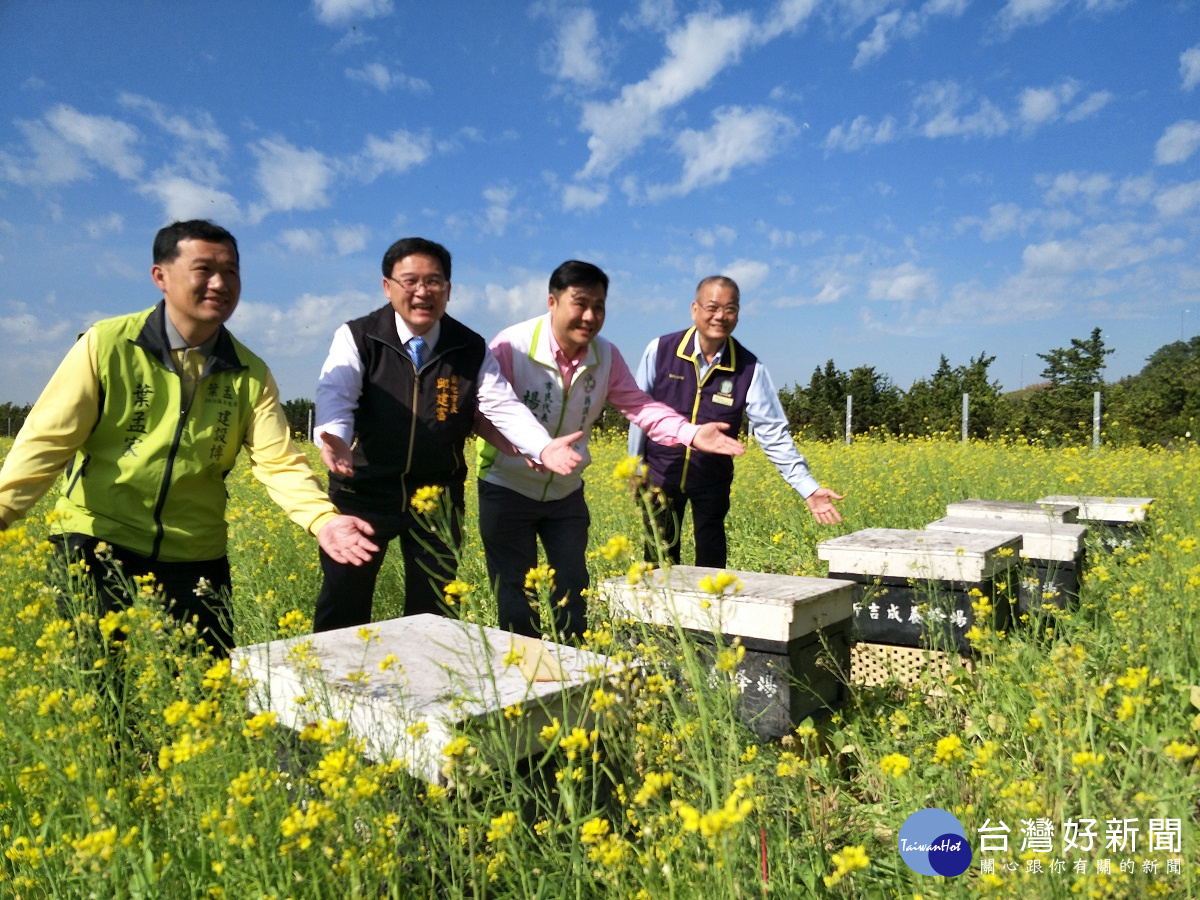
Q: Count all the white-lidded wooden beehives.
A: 6